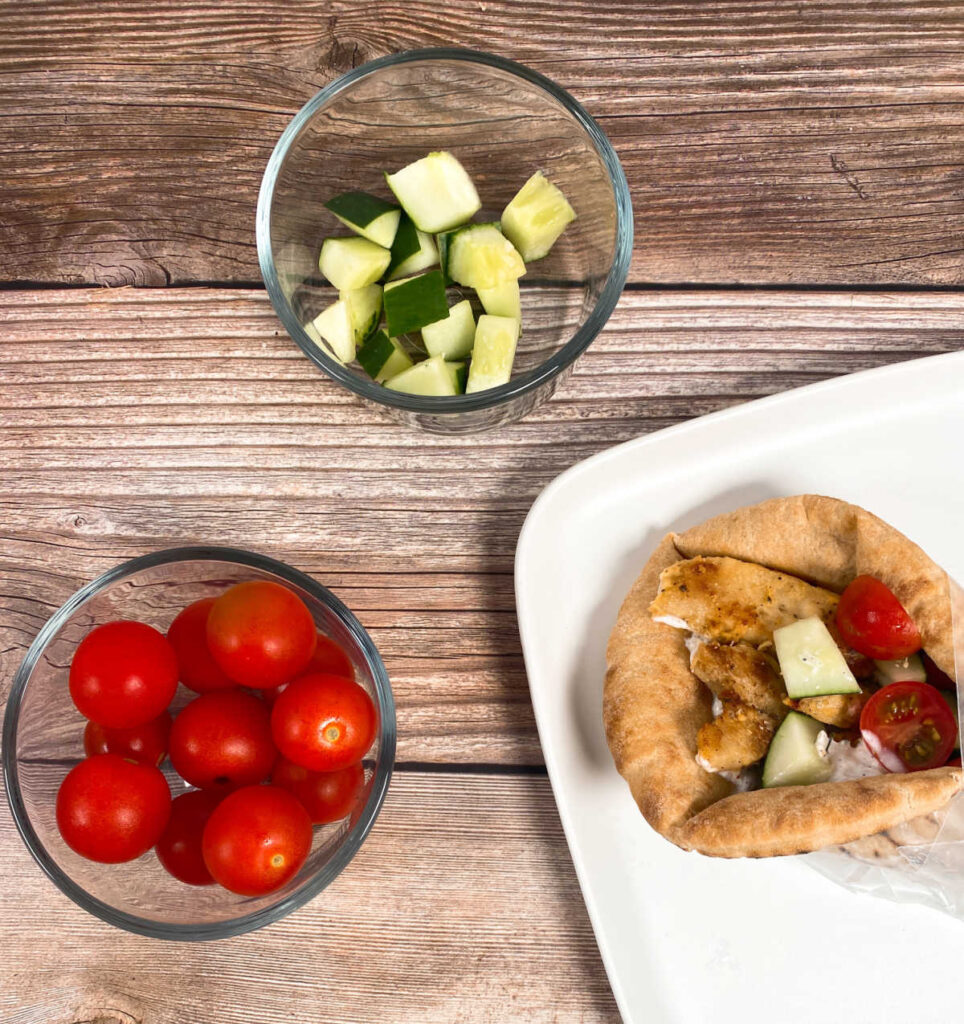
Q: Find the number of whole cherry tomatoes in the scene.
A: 11